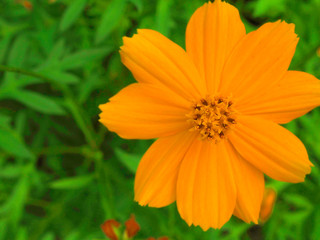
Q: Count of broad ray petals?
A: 9